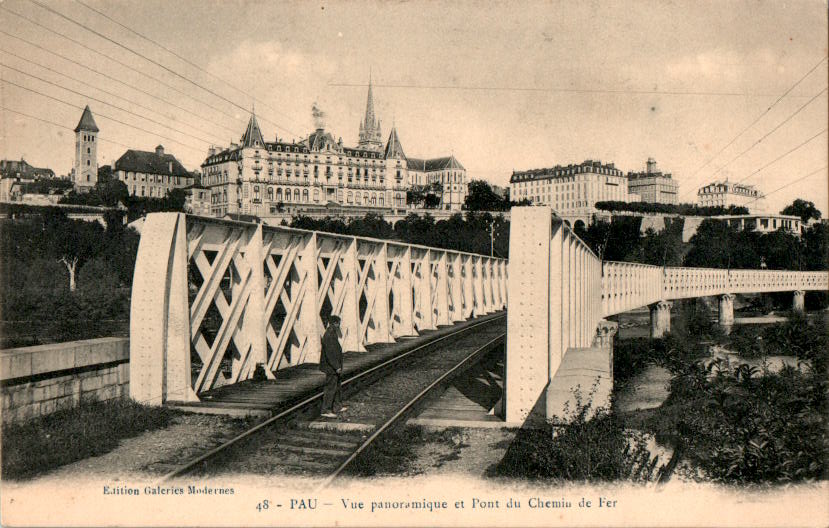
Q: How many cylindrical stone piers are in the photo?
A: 4